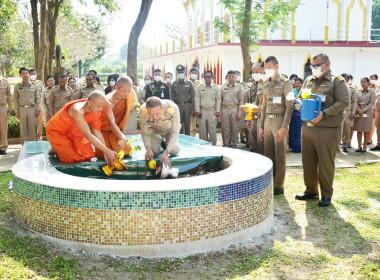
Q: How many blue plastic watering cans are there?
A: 1